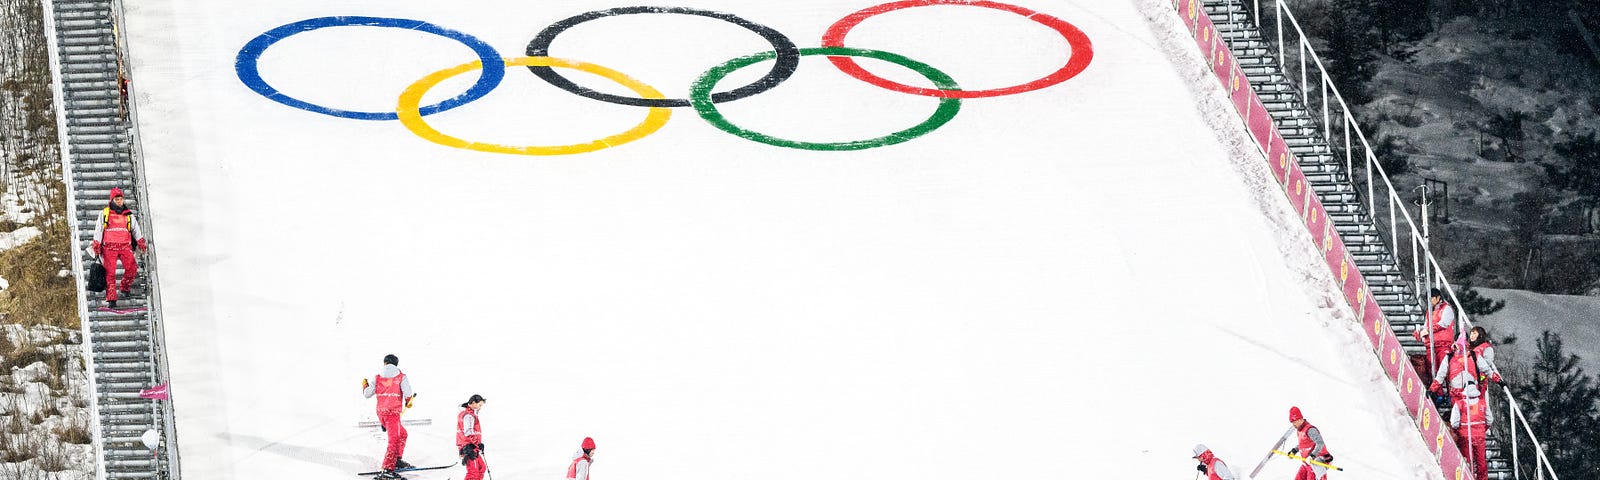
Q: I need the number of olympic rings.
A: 5